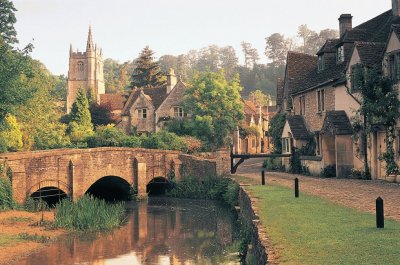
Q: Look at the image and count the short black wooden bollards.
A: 3